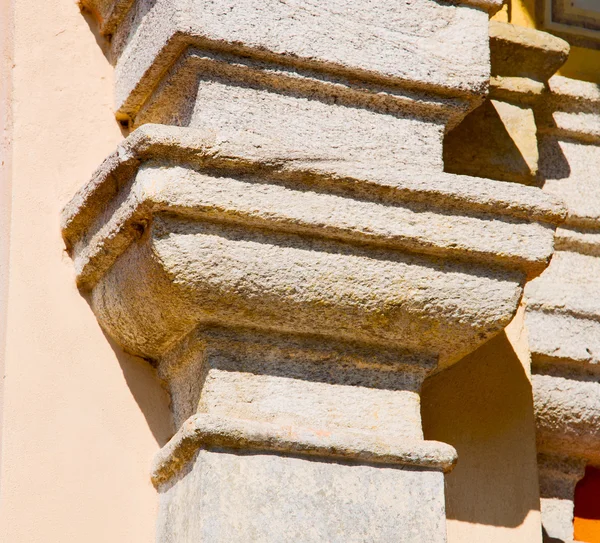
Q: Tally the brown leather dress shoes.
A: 0